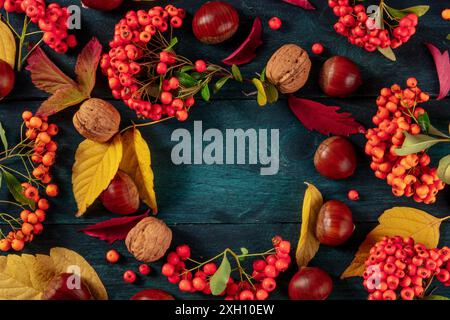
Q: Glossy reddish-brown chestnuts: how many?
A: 10